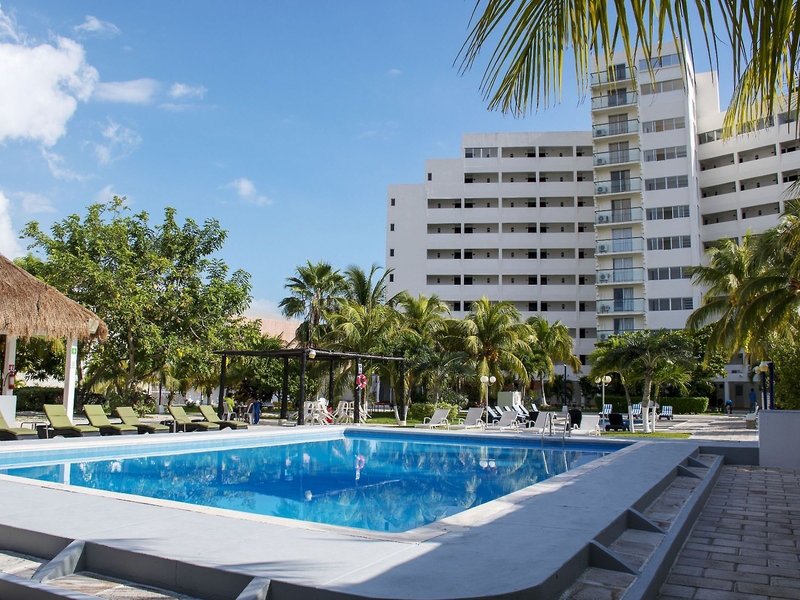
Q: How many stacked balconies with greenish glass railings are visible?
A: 10